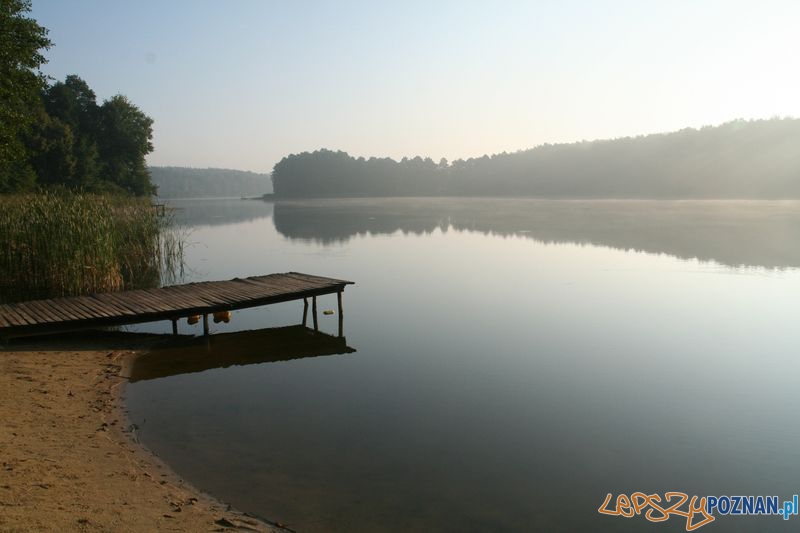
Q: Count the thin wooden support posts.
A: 5